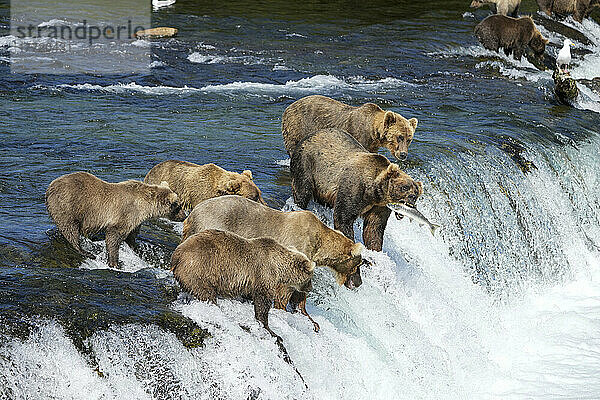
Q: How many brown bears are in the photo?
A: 9